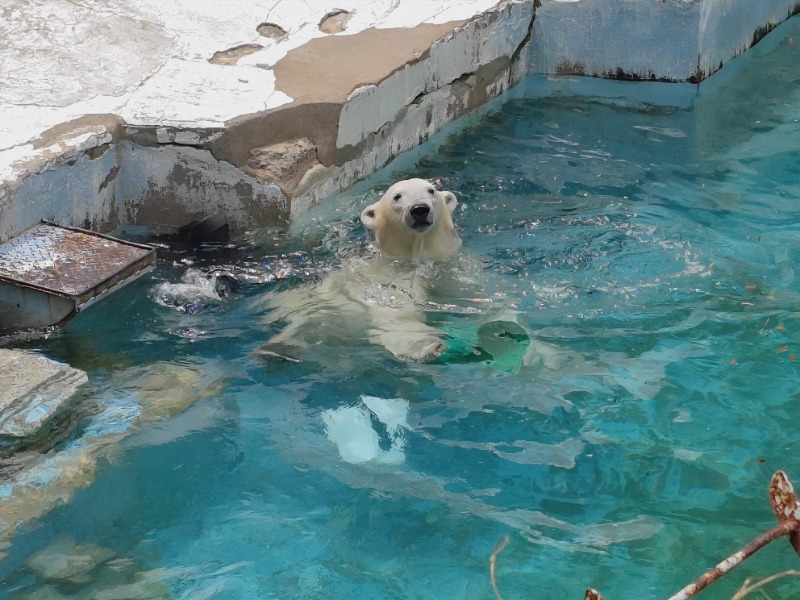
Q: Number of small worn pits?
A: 3